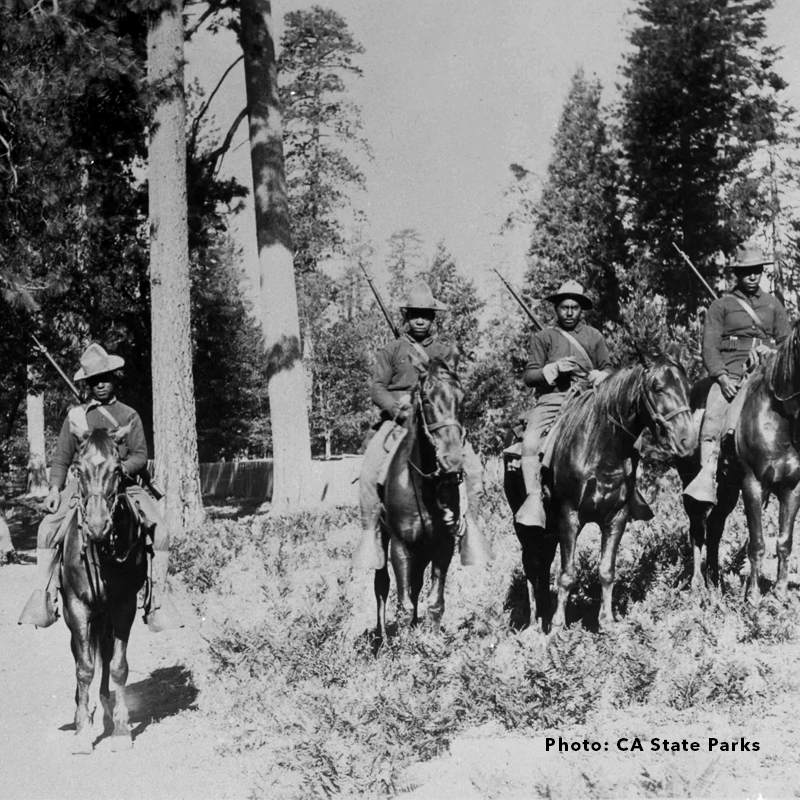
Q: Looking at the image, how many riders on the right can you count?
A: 3